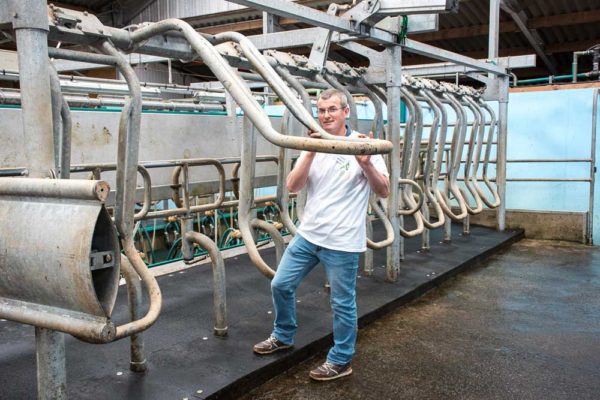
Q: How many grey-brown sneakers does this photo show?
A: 2